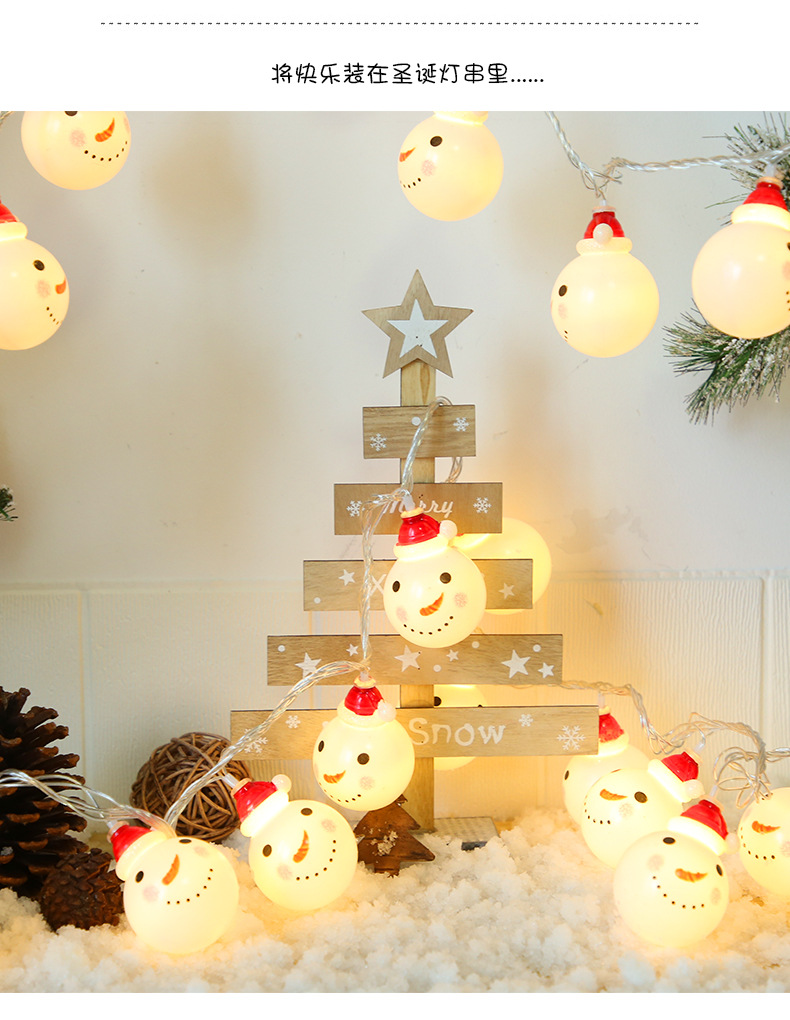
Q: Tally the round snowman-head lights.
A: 15